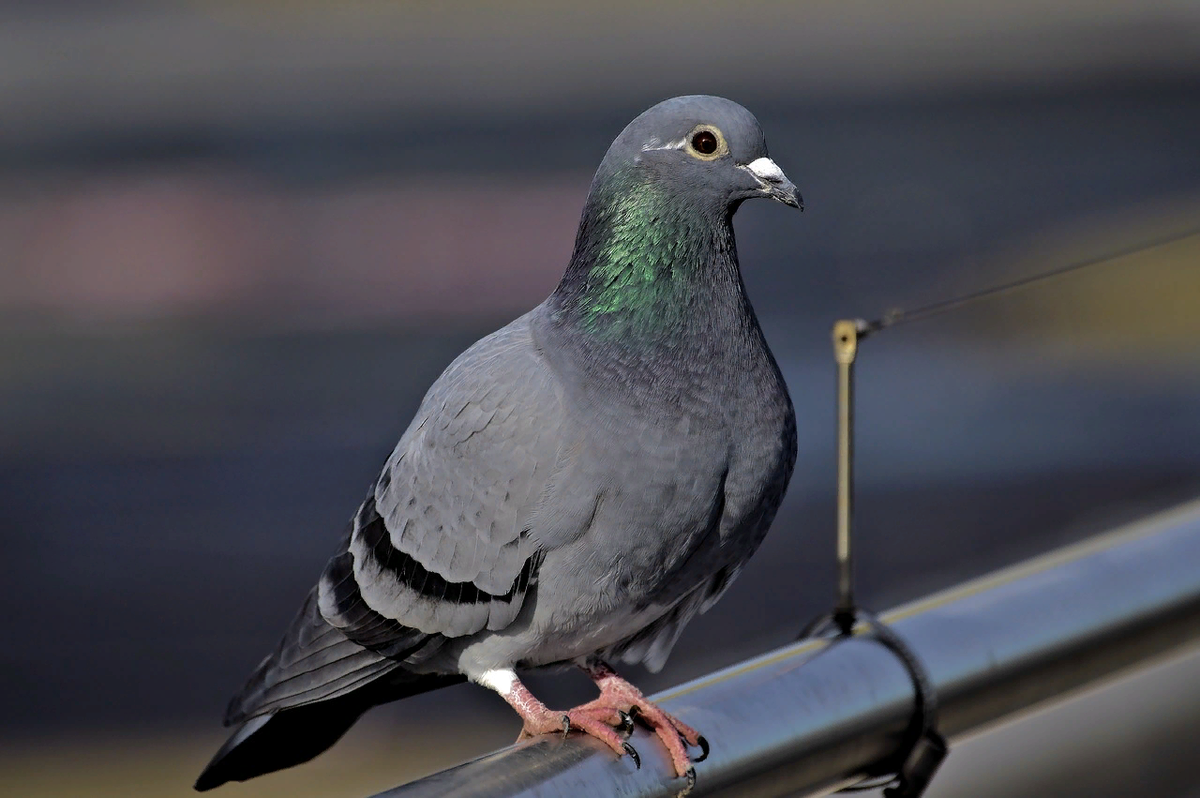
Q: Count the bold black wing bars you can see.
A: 2